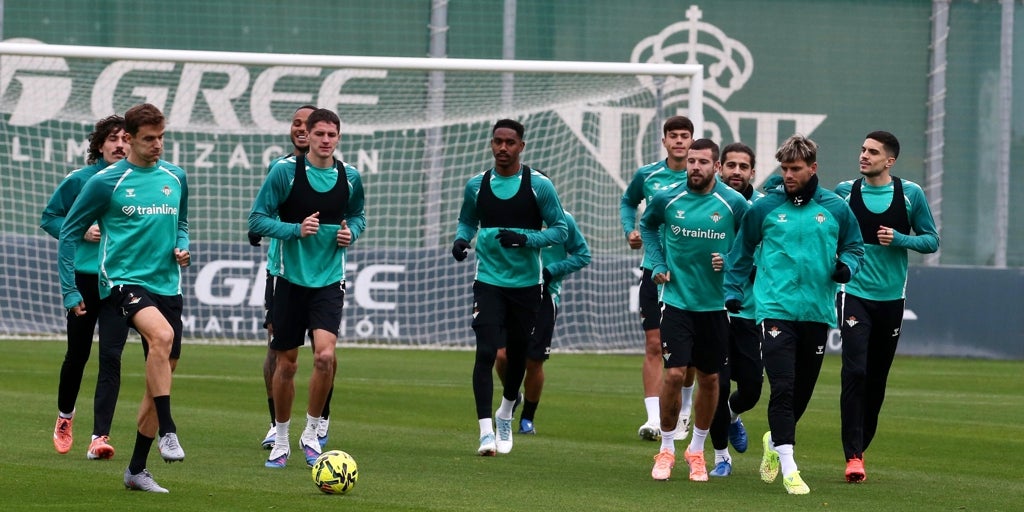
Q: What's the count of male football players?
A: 11